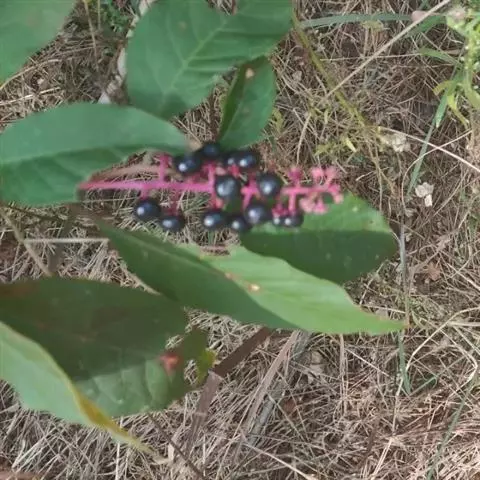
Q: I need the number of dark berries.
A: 13